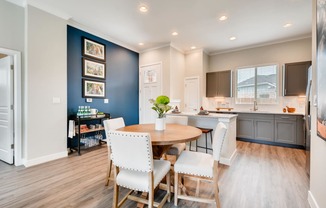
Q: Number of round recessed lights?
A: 7